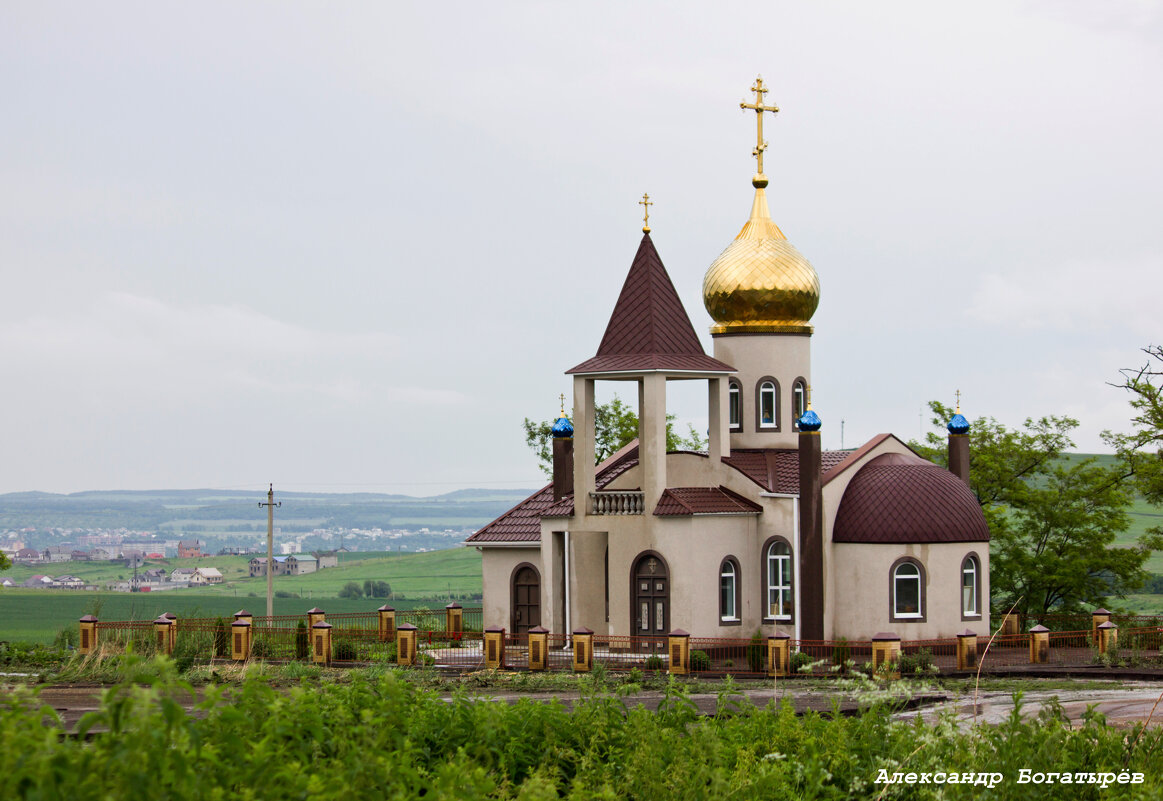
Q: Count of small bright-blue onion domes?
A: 3